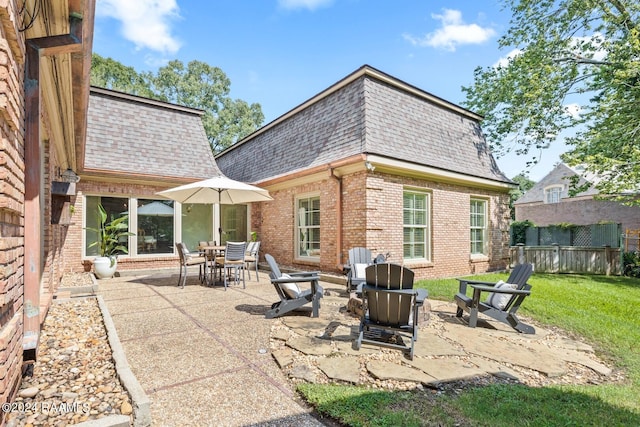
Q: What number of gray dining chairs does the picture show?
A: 4